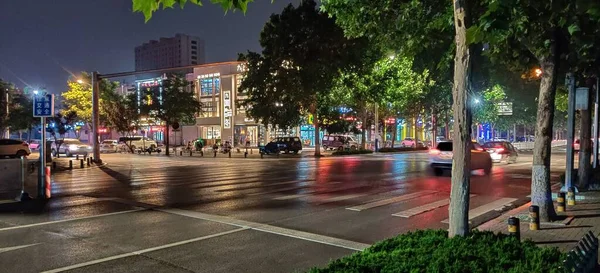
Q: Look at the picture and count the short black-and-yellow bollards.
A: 4